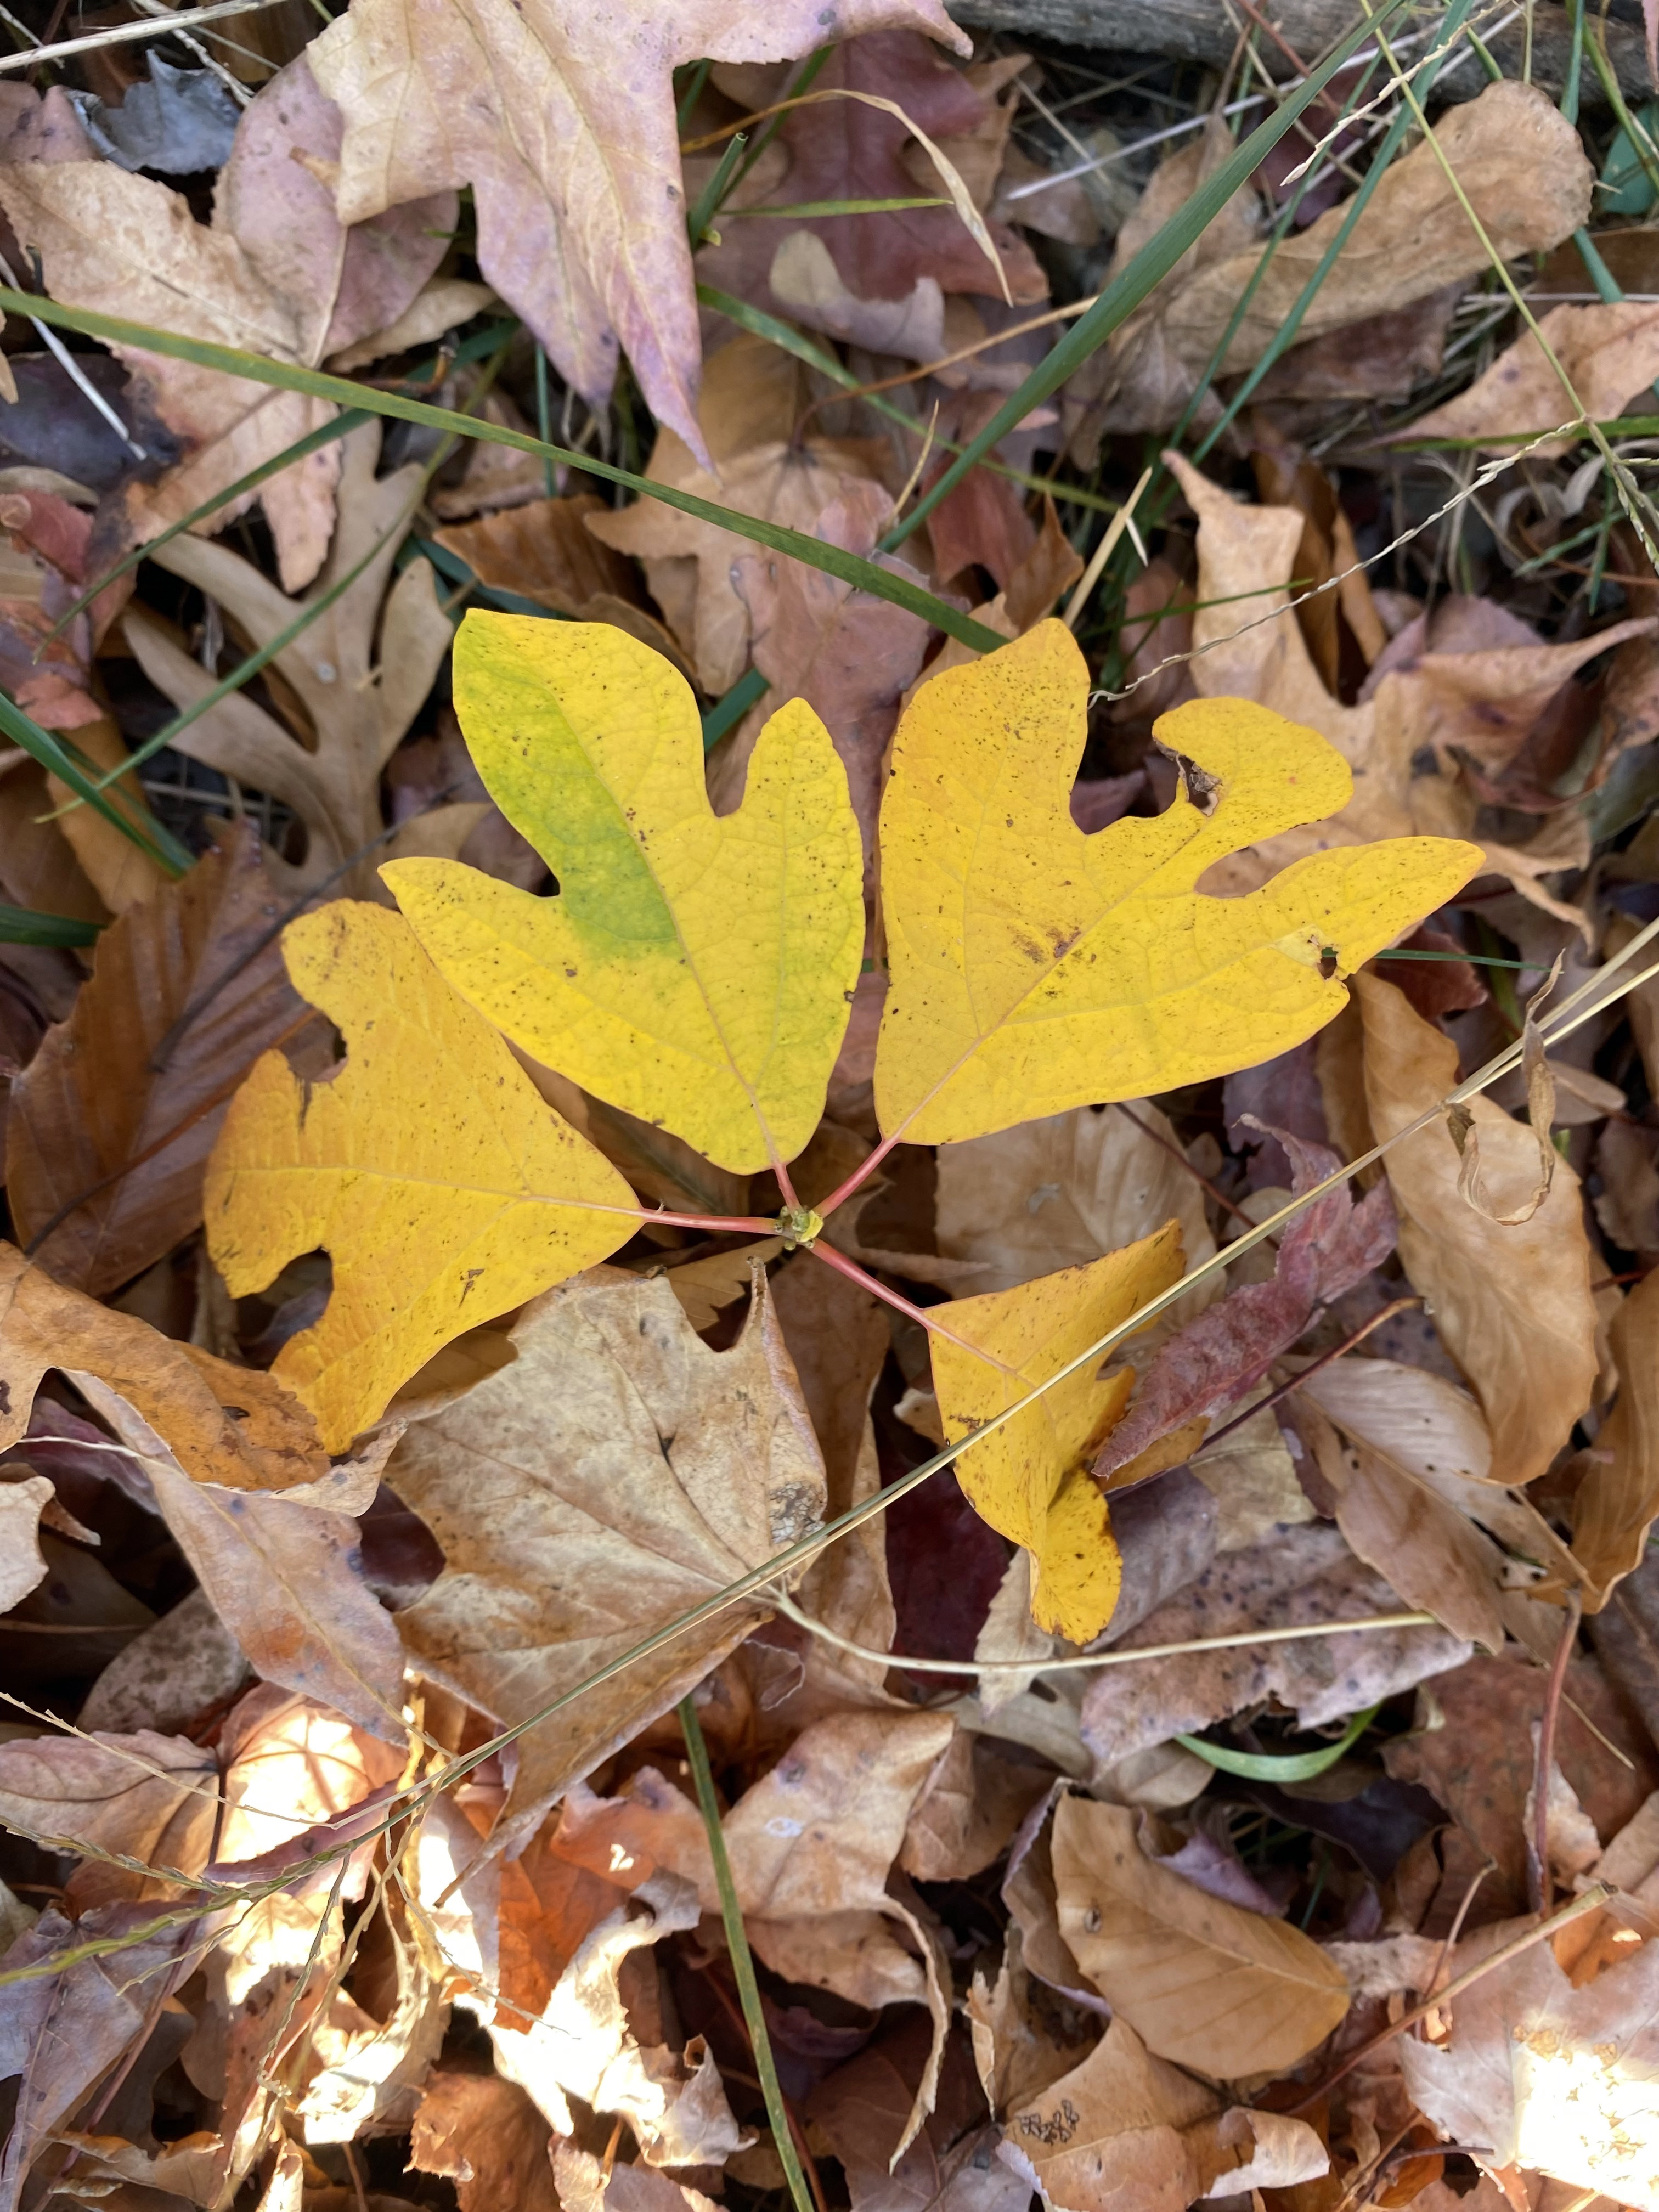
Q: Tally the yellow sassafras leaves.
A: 4